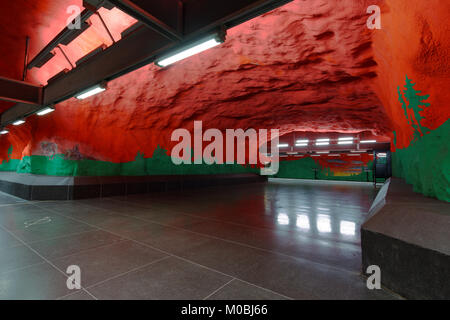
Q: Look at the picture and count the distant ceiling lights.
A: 8